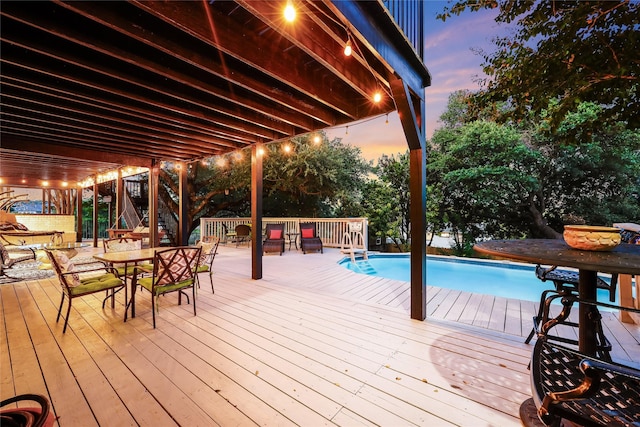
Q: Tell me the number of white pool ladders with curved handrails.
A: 1